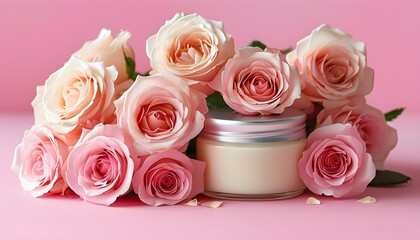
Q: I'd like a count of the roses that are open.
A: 10